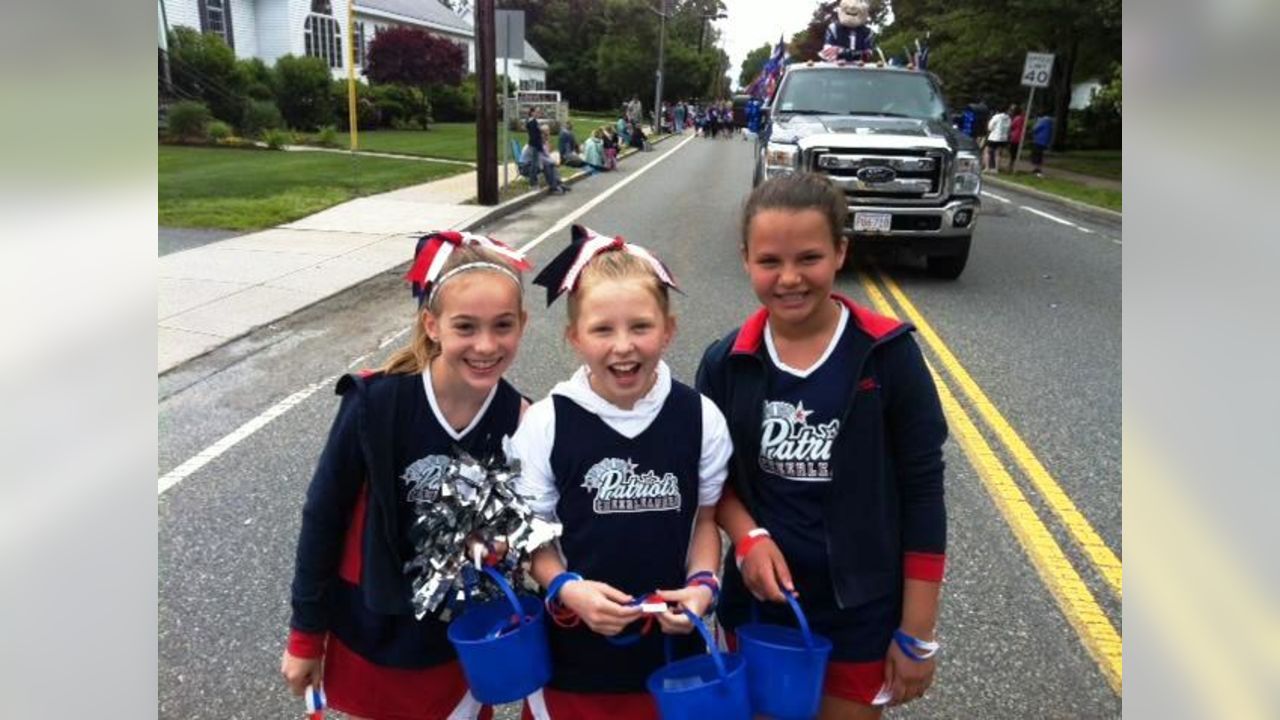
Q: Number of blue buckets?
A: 3